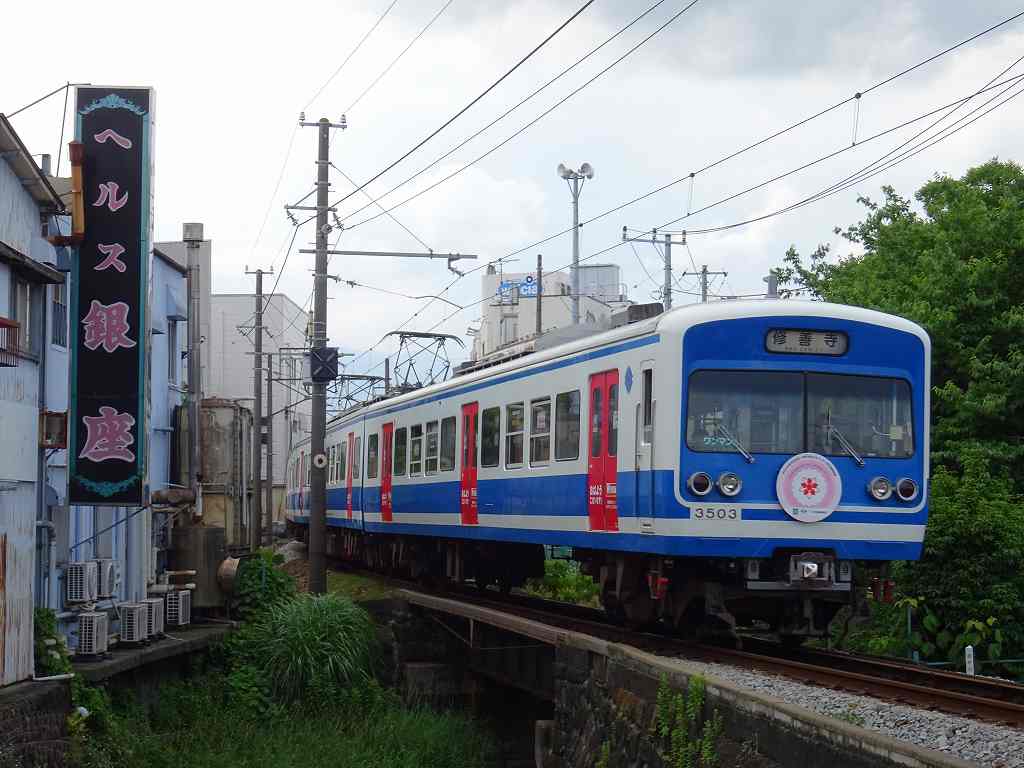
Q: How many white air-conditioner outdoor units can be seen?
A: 6